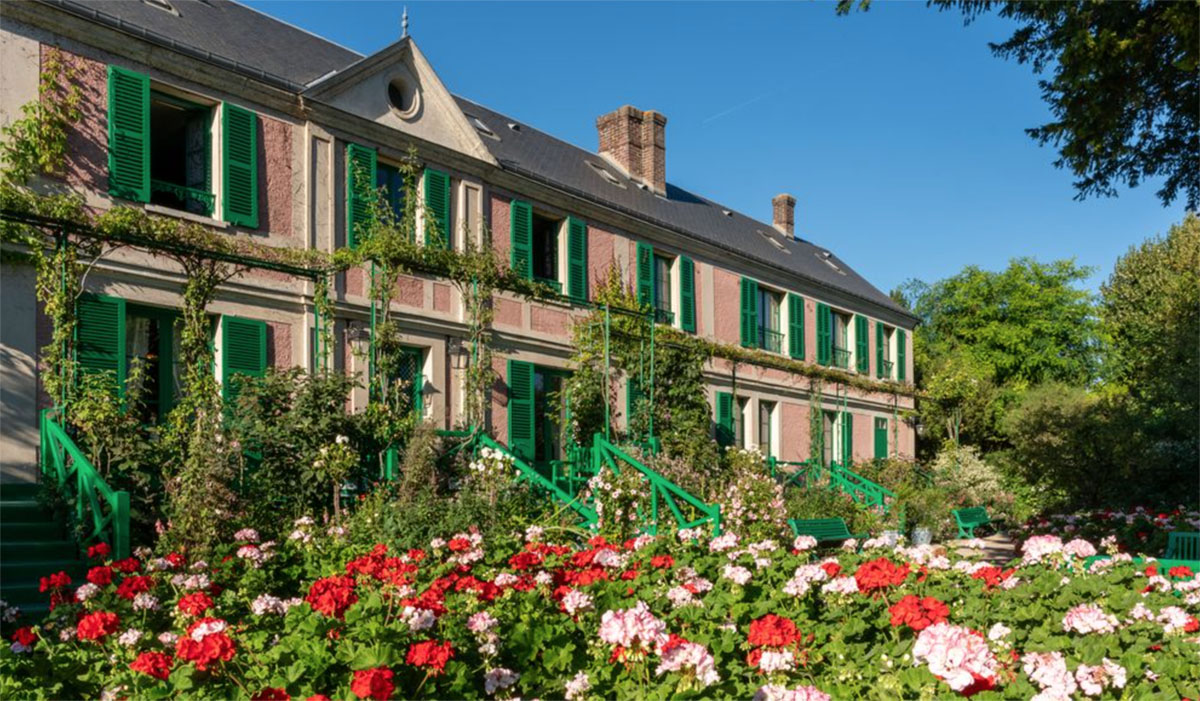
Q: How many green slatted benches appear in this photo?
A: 3